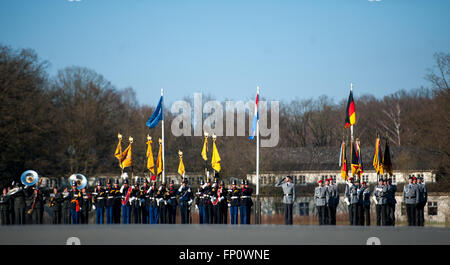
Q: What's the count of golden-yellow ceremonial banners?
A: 7